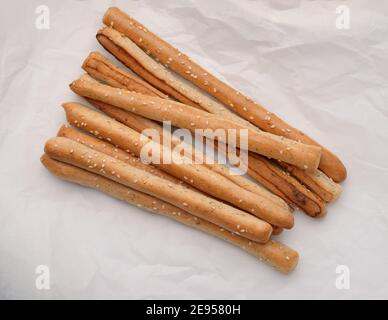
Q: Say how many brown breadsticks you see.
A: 9